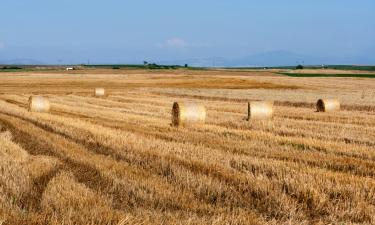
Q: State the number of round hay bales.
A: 5